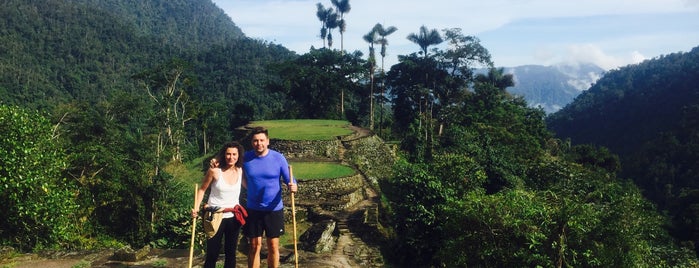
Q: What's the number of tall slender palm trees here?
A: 6